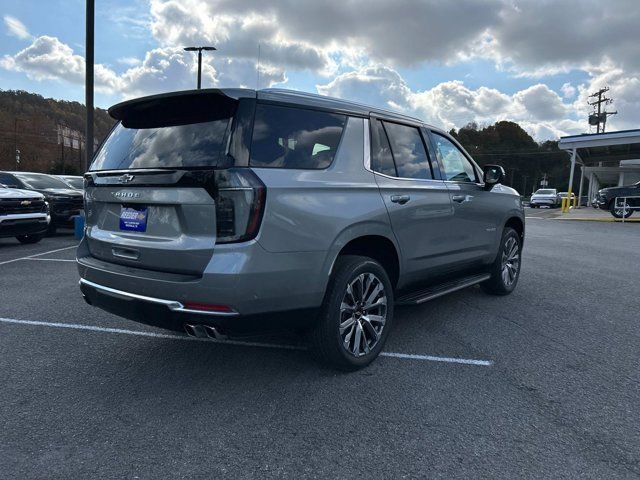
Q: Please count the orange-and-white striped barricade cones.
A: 0